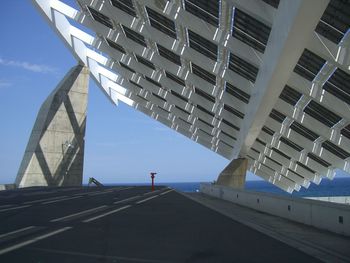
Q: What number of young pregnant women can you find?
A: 0